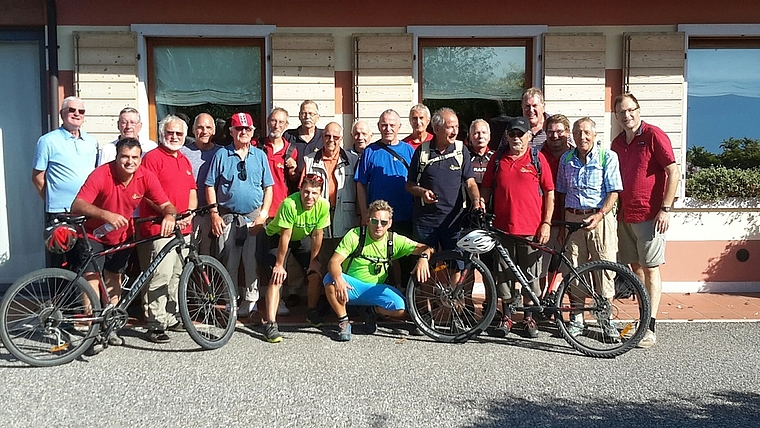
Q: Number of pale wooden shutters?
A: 5